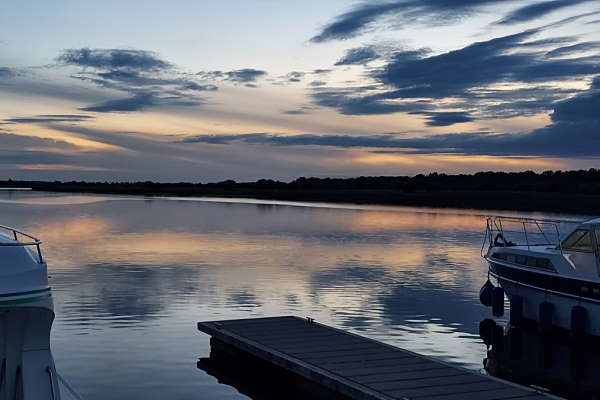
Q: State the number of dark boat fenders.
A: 5